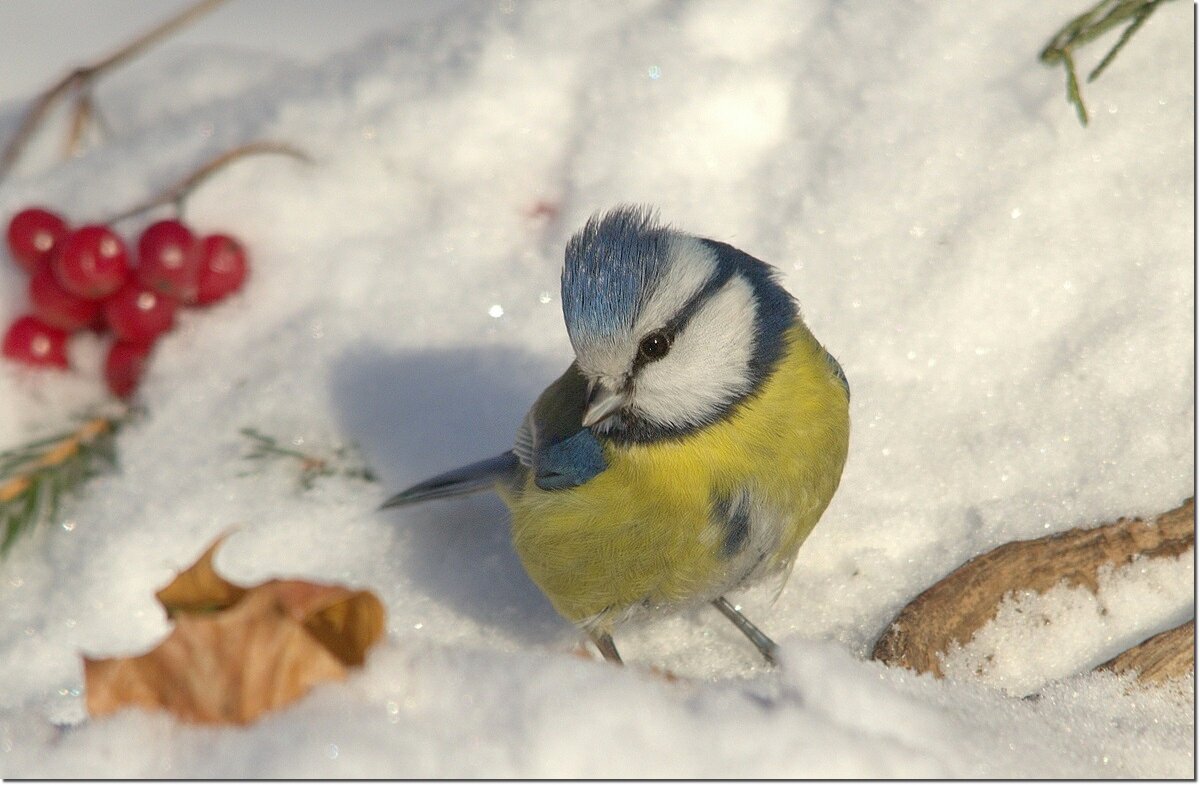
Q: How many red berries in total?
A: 8